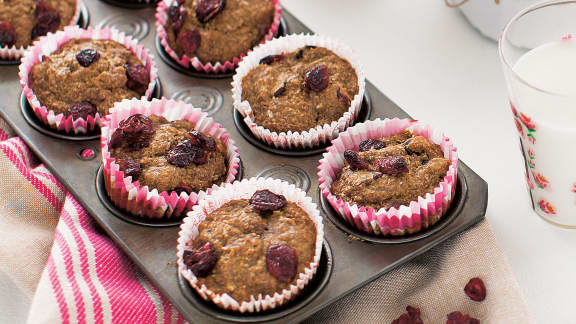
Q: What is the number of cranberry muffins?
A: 7